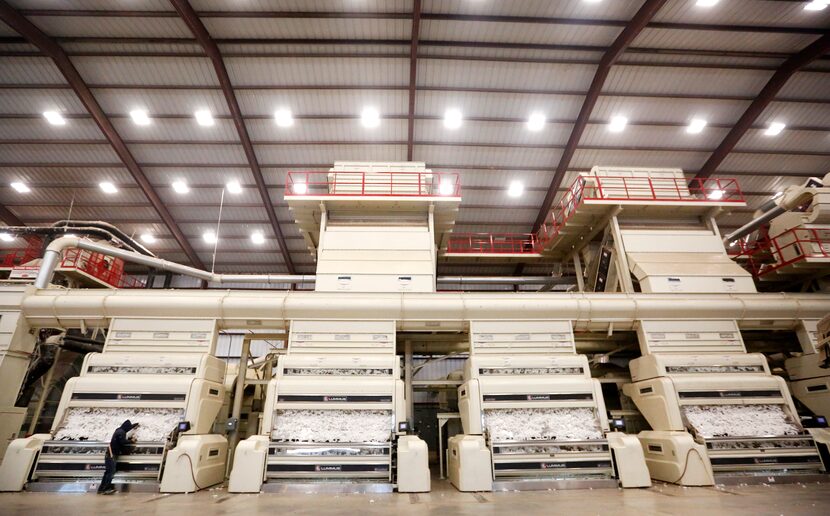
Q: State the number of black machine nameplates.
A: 8